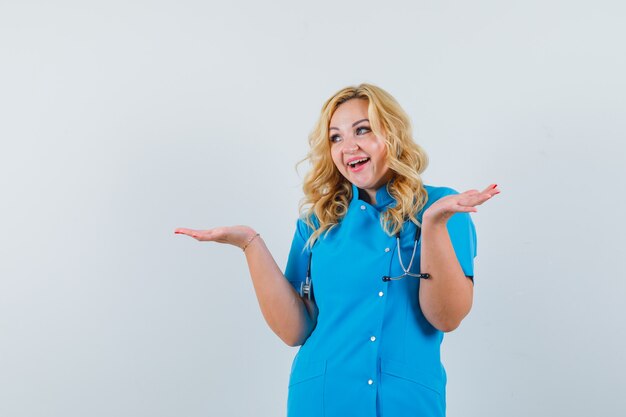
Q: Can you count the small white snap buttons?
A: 5